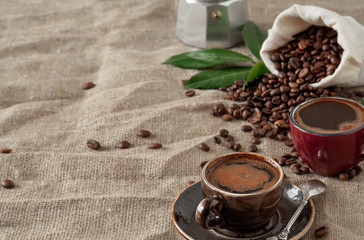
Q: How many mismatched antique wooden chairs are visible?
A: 0